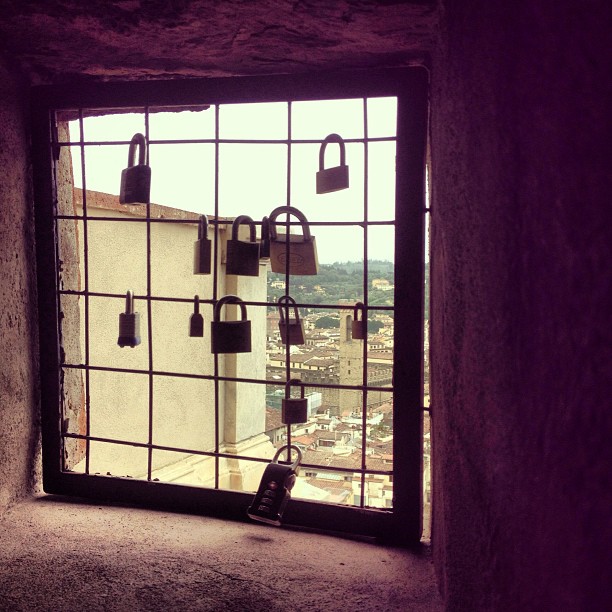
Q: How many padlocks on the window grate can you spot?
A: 13